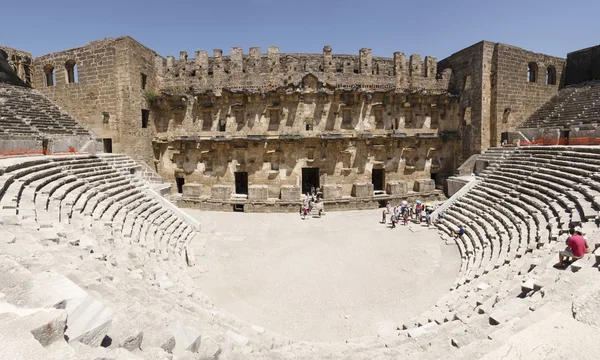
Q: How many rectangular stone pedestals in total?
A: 8